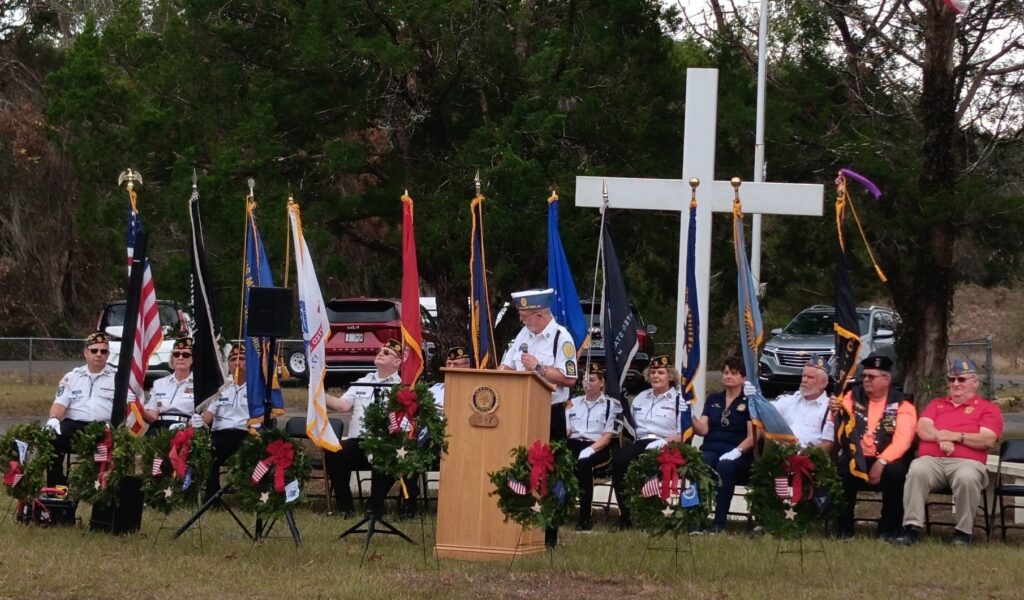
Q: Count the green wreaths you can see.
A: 8